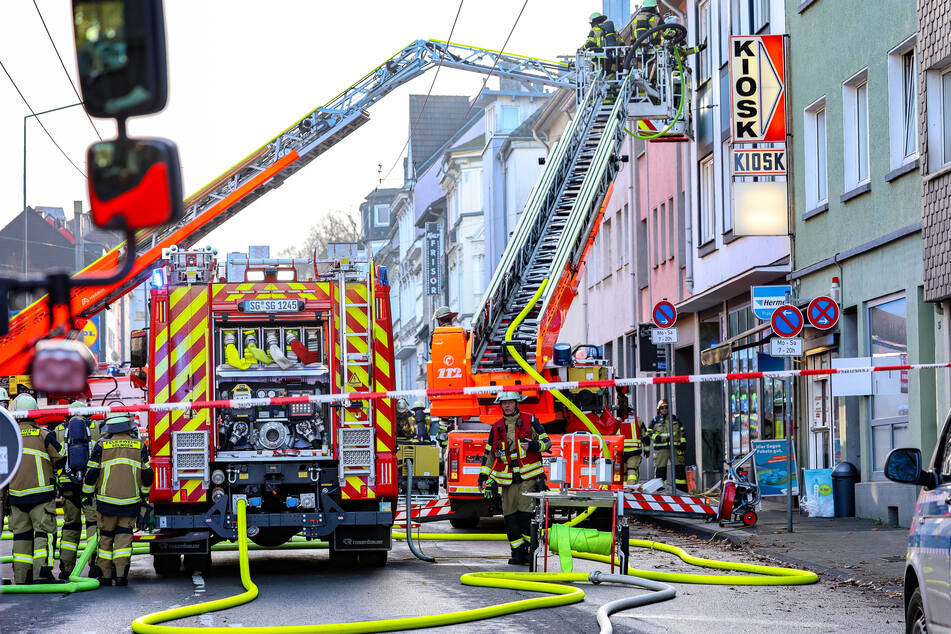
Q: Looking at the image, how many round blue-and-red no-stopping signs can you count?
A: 3